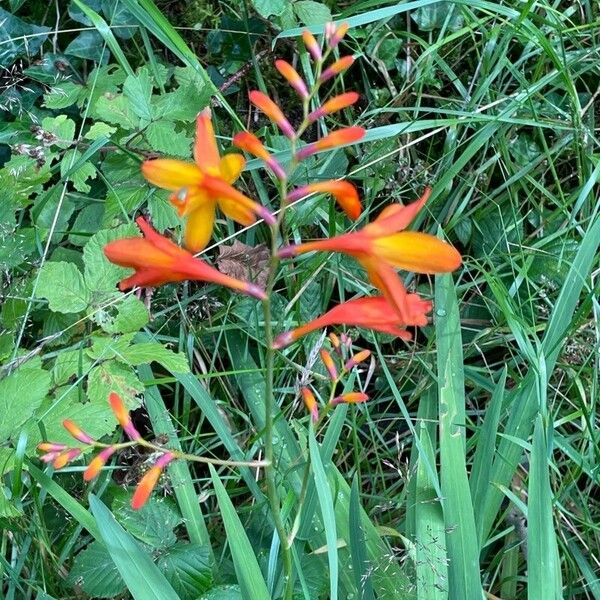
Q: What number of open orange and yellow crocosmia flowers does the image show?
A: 4